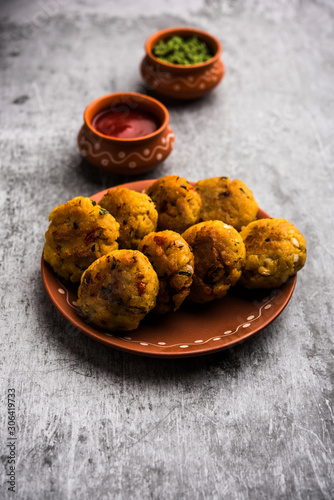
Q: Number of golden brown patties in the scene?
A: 8